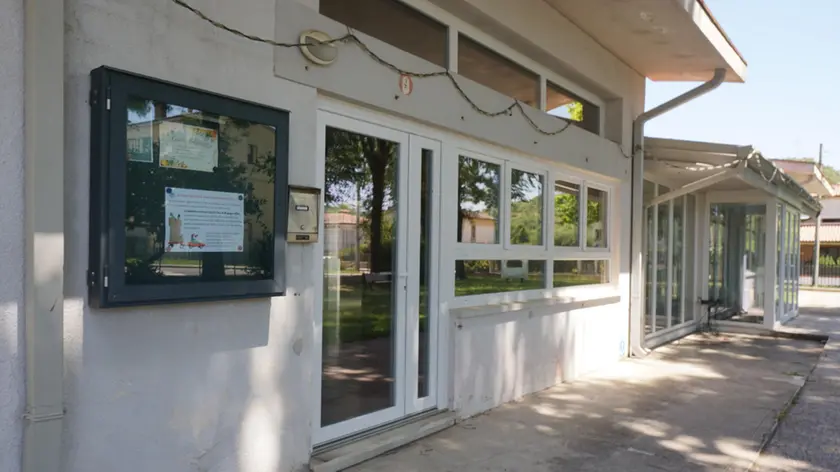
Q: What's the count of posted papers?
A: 3